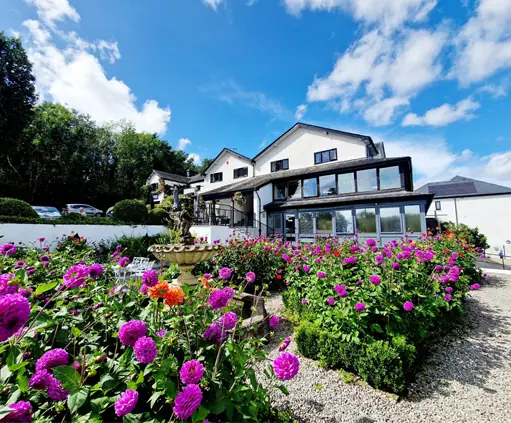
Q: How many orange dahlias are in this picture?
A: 2